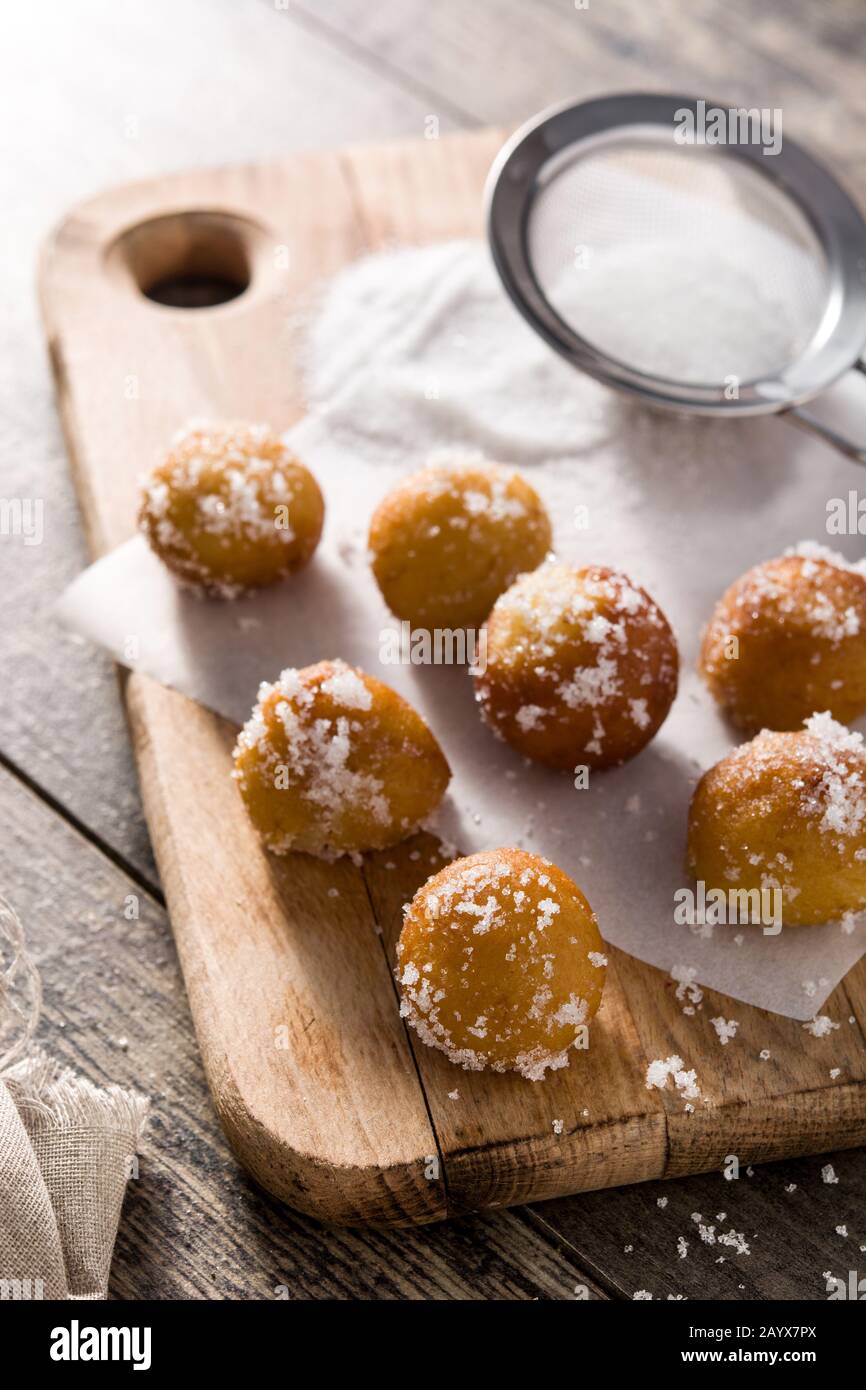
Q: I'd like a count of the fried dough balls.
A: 7